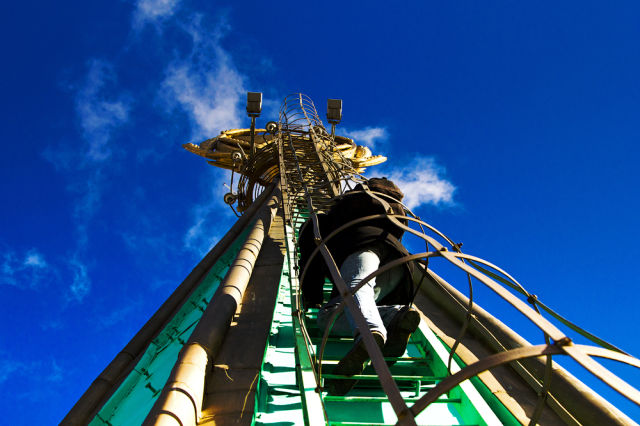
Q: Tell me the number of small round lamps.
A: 3